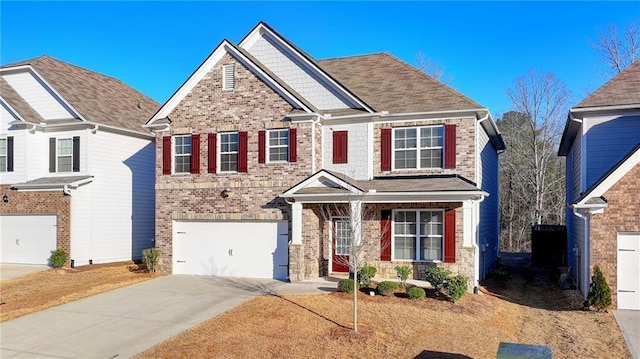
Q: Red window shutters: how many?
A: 11